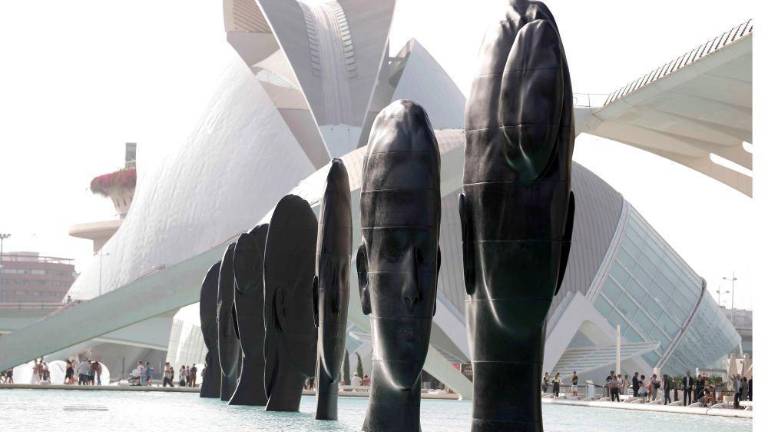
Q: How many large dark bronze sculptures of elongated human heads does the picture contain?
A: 7